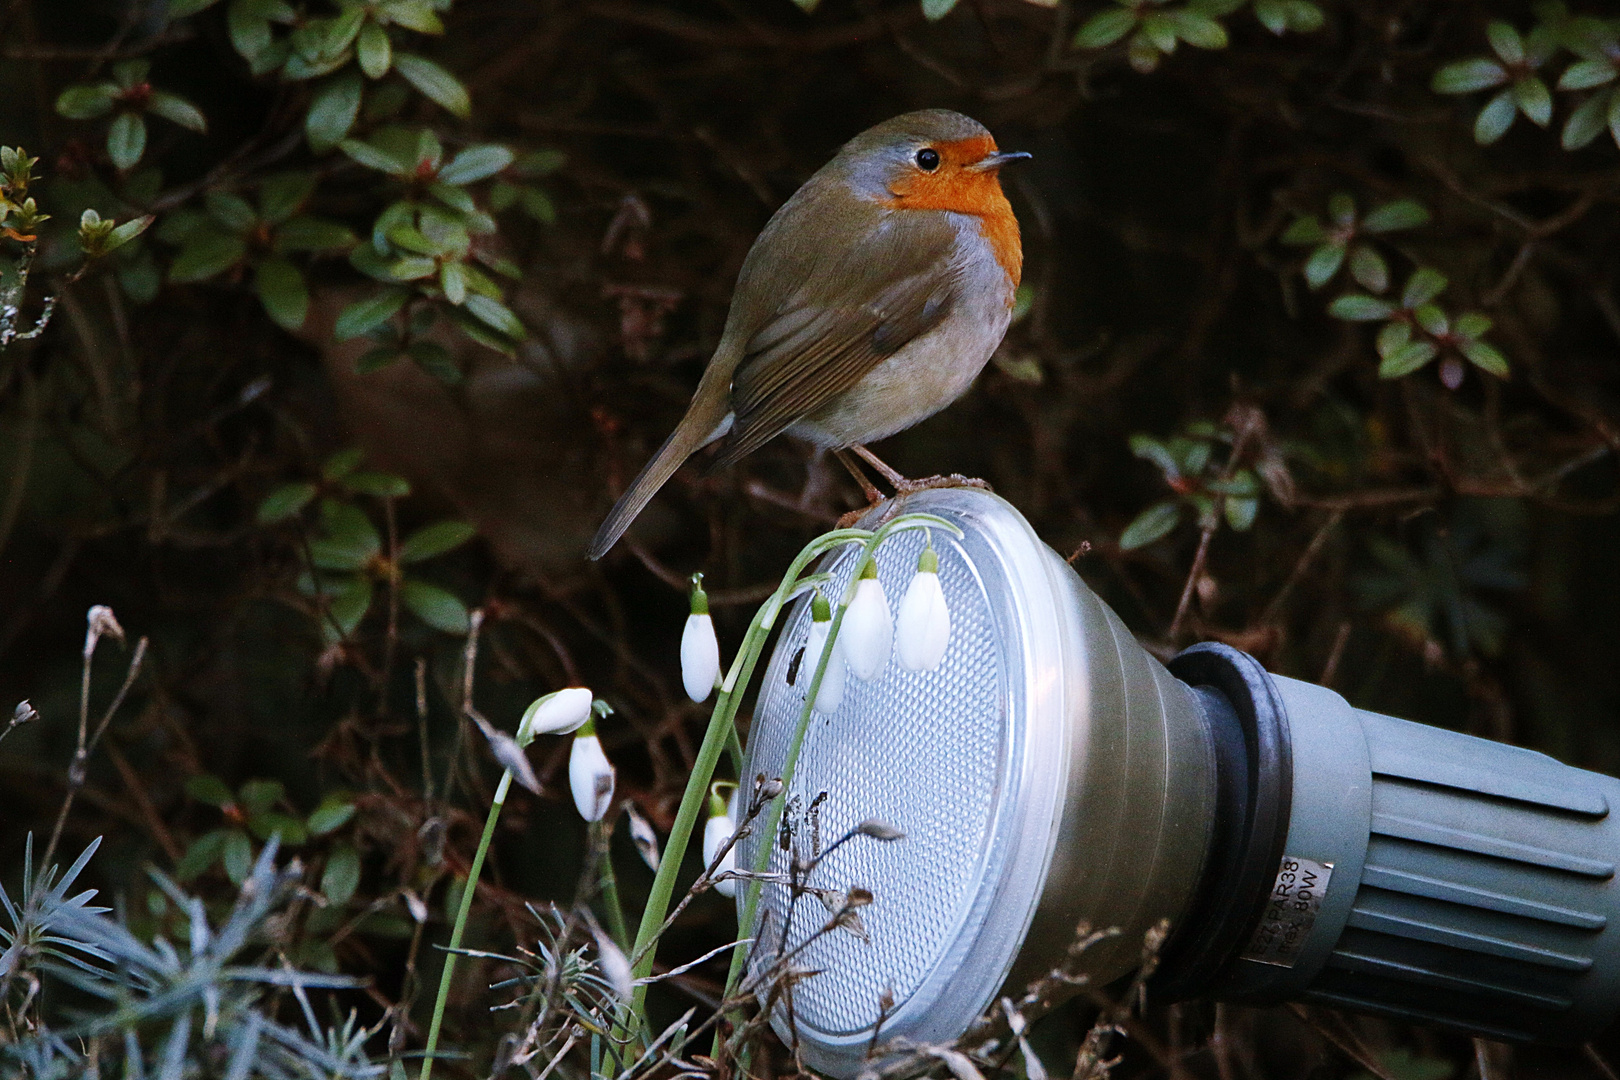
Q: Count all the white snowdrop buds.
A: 7